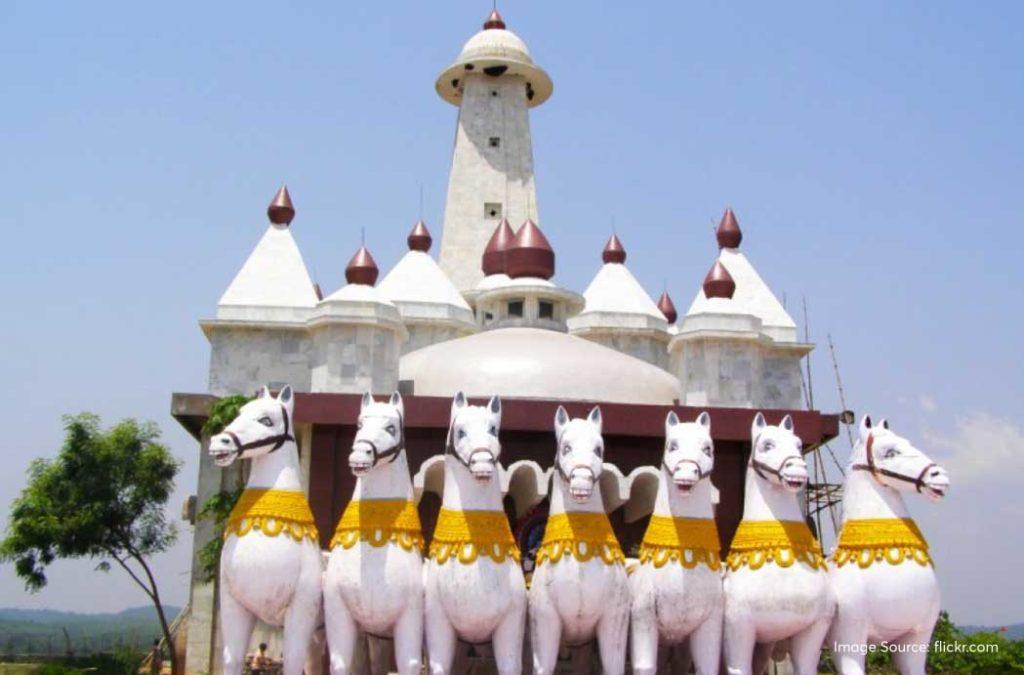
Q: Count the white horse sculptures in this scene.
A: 7